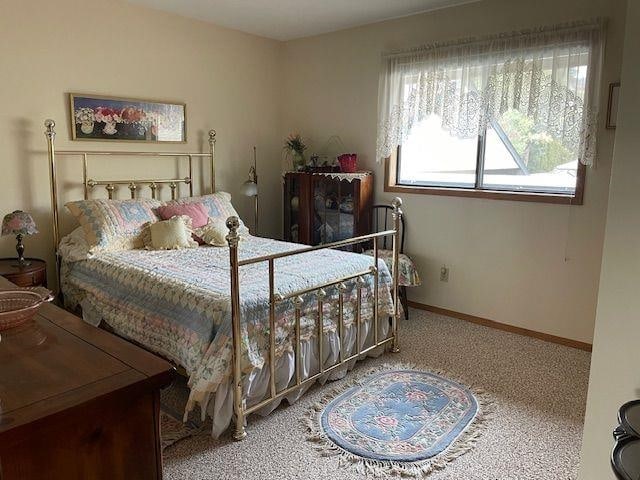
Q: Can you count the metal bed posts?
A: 4